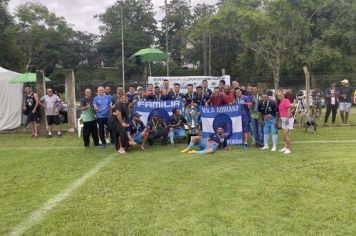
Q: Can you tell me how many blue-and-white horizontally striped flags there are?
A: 2